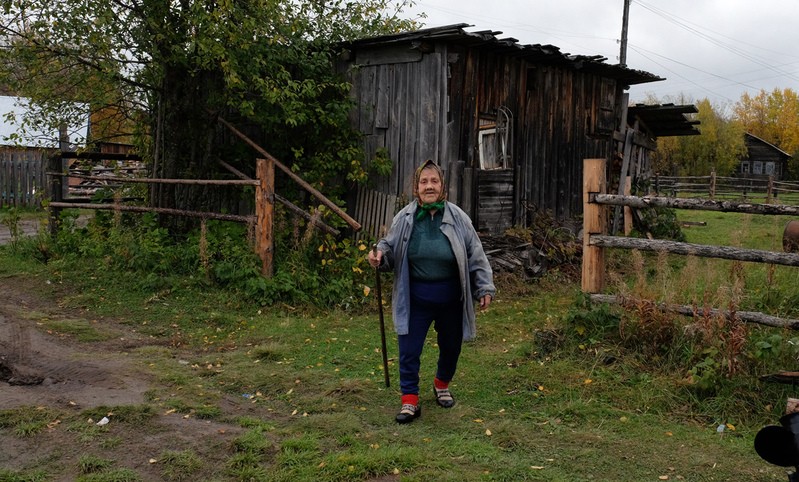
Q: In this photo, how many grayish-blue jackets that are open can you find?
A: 1